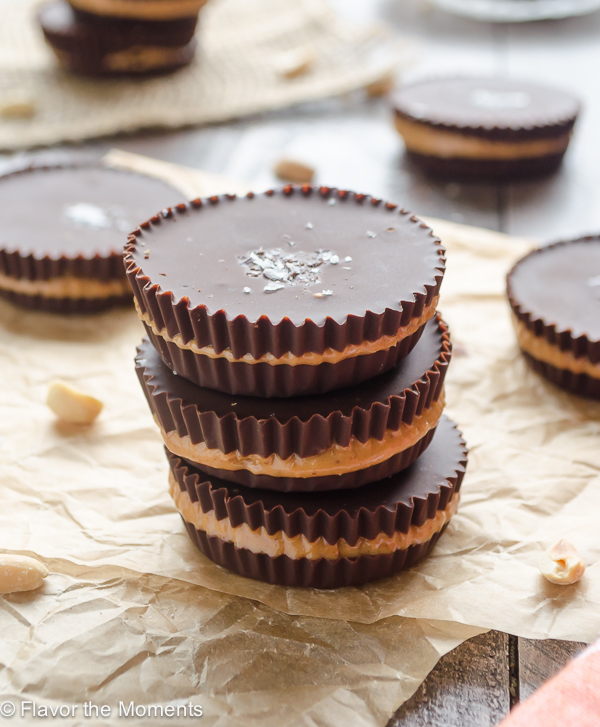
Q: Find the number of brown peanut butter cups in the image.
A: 8